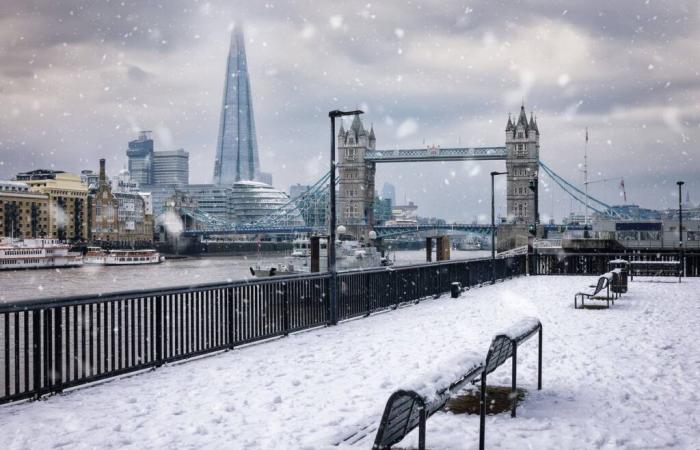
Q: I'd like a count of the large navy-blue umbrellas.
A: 0